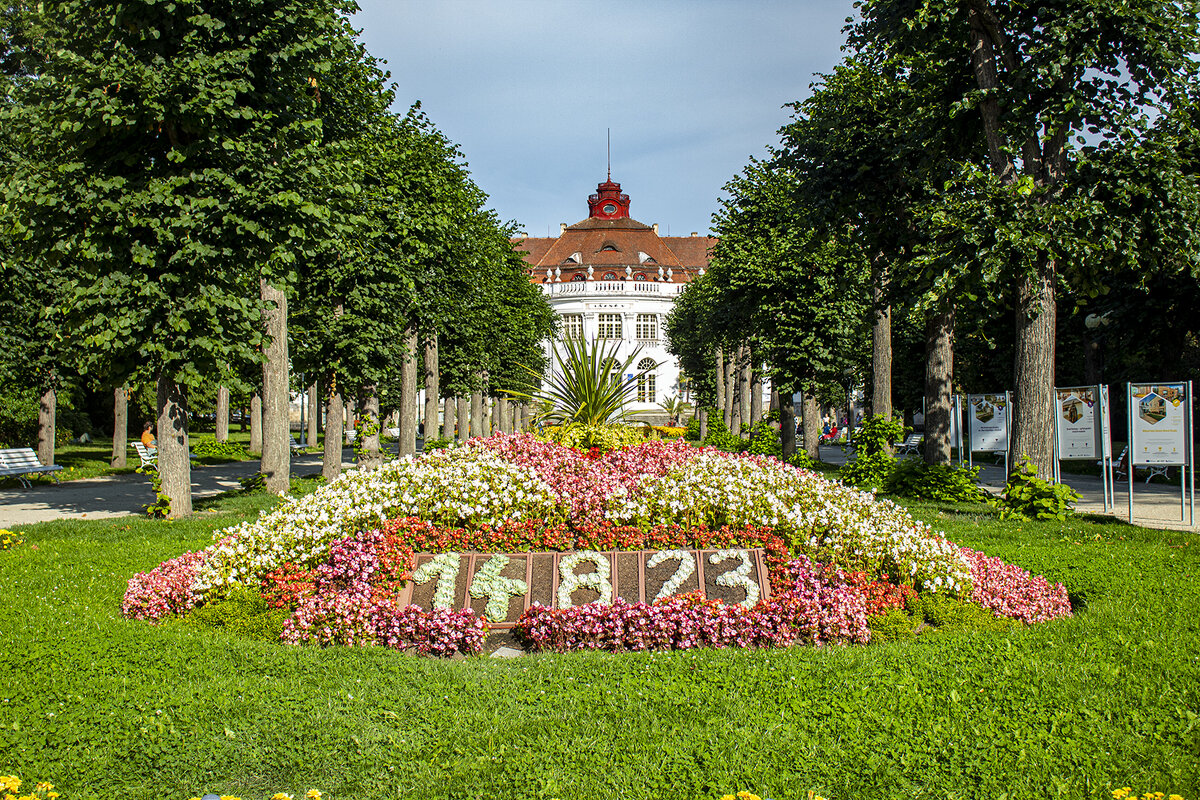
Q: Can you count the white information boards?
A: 4